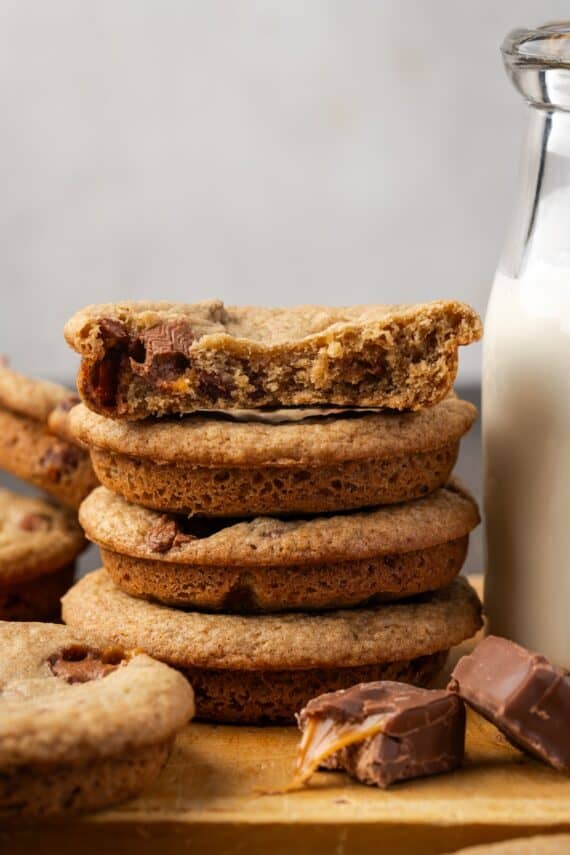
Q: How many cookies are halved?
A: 1